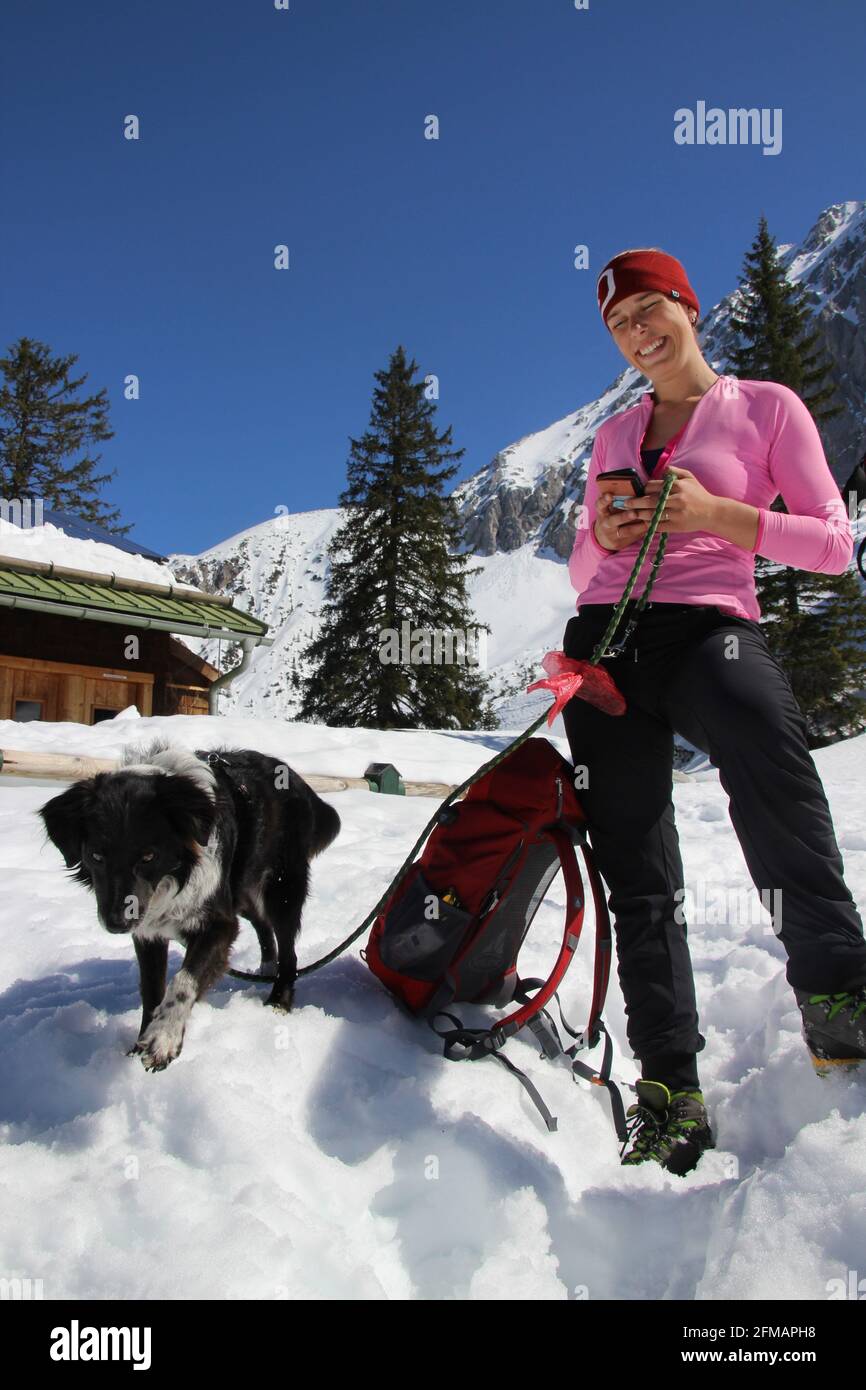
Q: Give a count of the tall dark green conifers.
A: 3